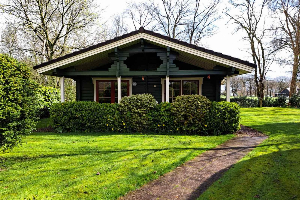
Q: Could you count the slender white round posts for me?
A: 4